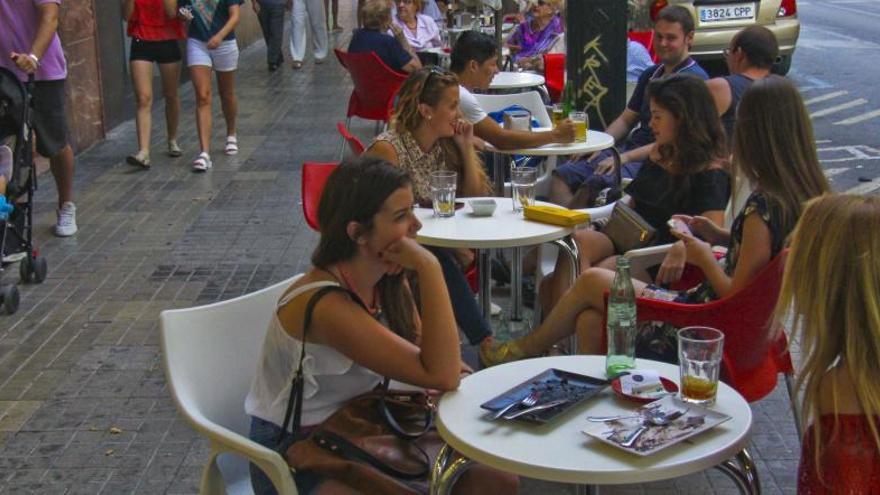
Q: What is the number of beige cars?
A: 1